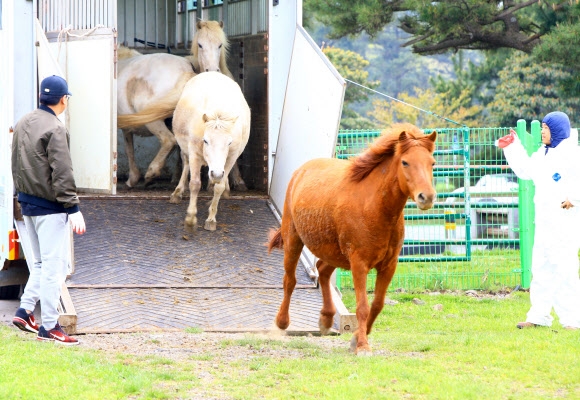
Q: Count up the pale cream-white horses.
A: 3